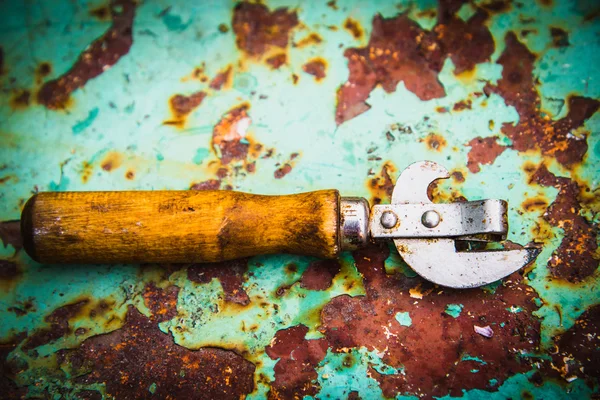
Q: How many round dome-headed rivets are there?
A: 2